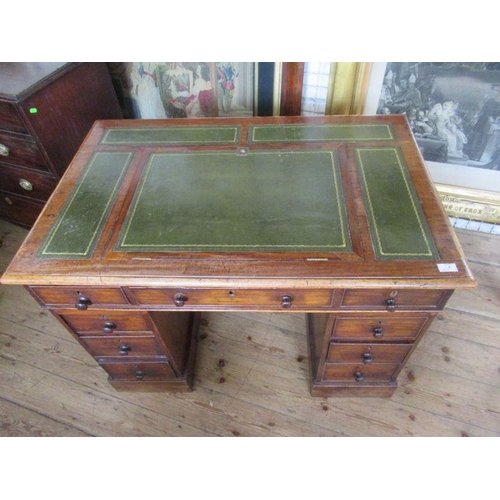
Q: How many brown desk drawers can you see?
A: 9